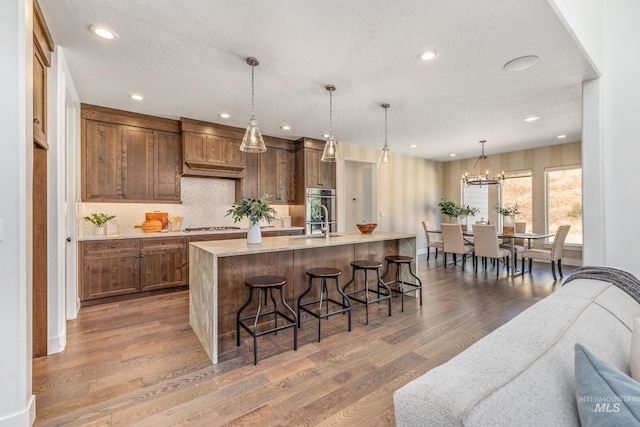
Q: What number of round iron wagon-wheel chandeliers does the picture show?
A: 1